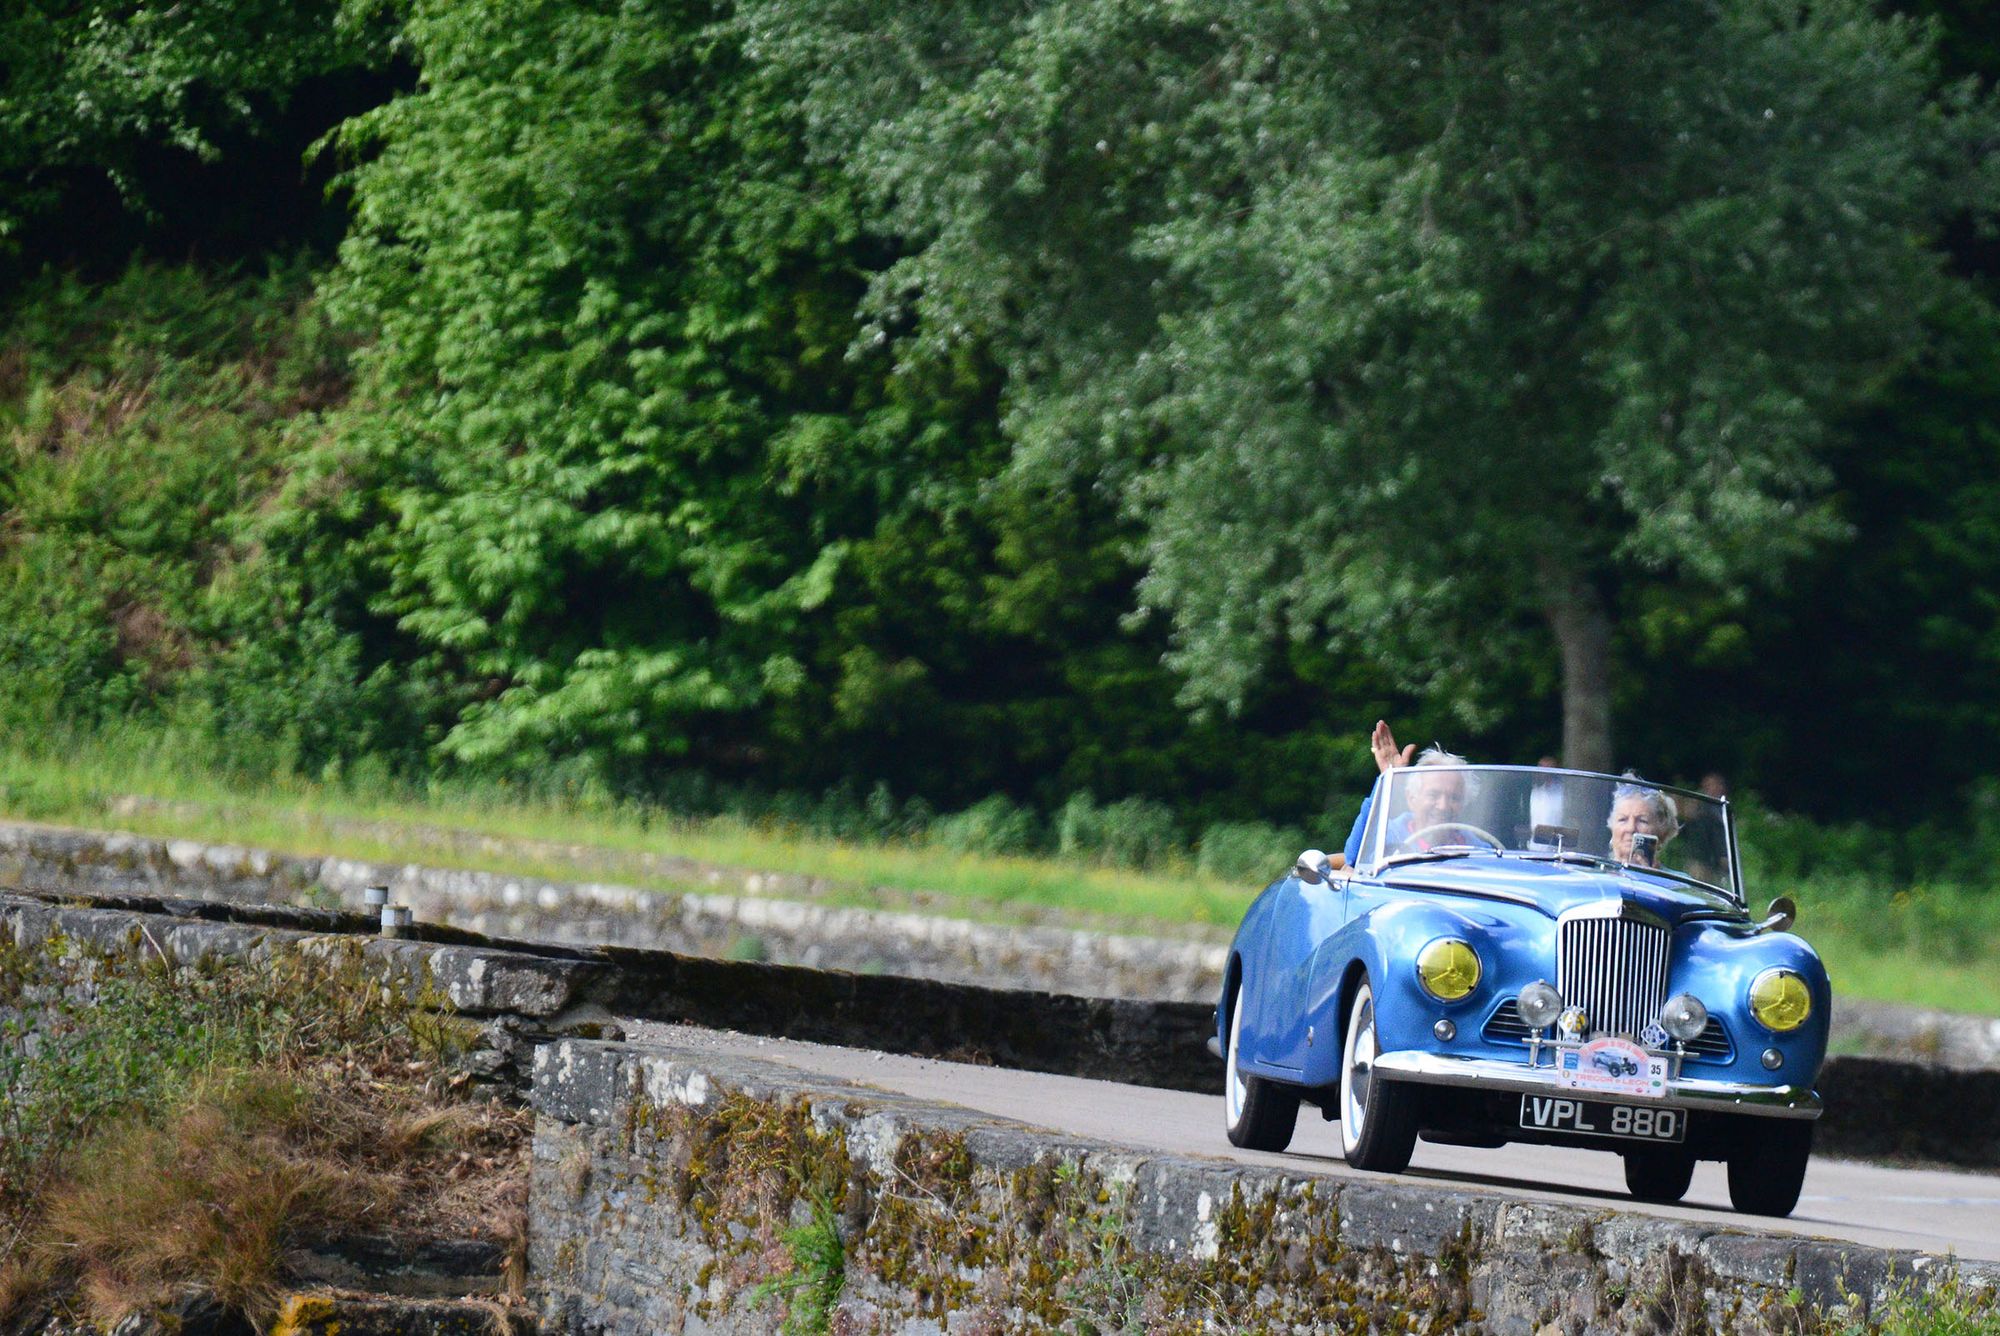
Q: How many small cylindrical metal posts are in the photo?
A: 2